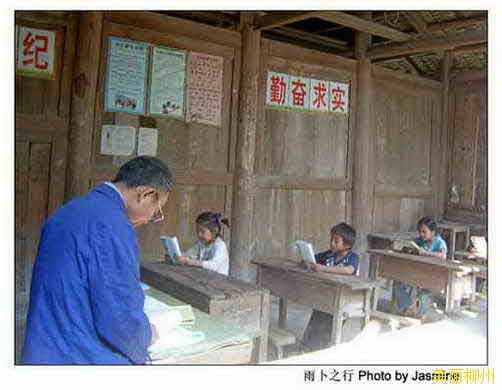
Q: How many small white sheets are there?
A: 2